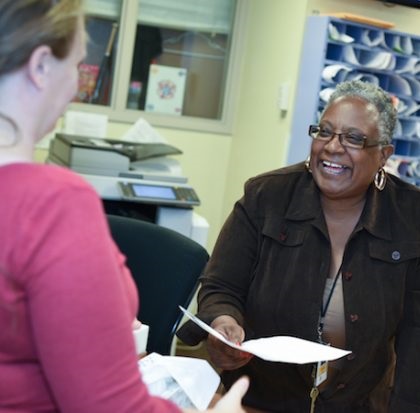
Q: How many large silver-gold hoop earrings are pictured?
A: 2